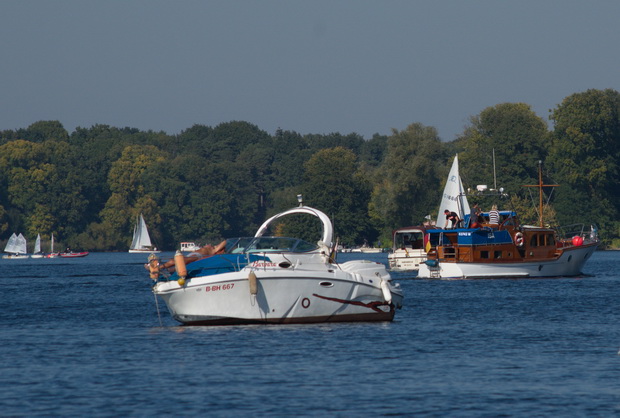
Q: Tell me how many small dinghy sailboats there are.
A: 4